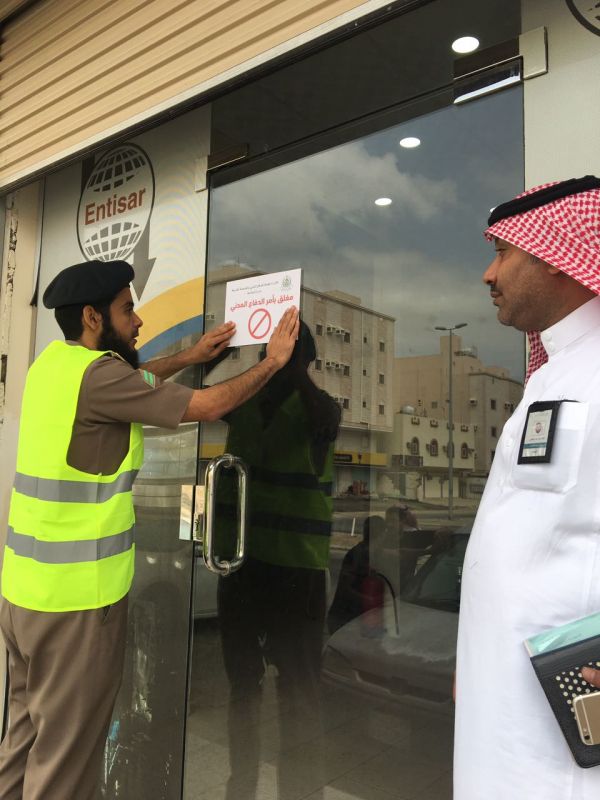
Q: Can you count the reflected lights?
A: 3